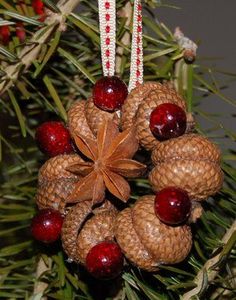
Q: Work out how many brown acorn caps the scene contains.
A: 12